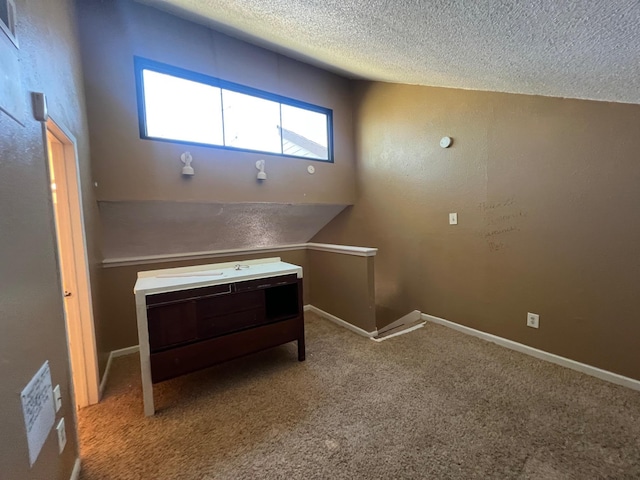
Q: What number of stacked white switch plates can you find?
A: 2